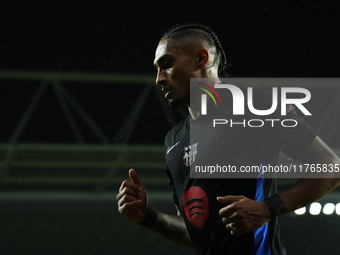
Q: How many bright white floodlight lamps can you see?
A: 4